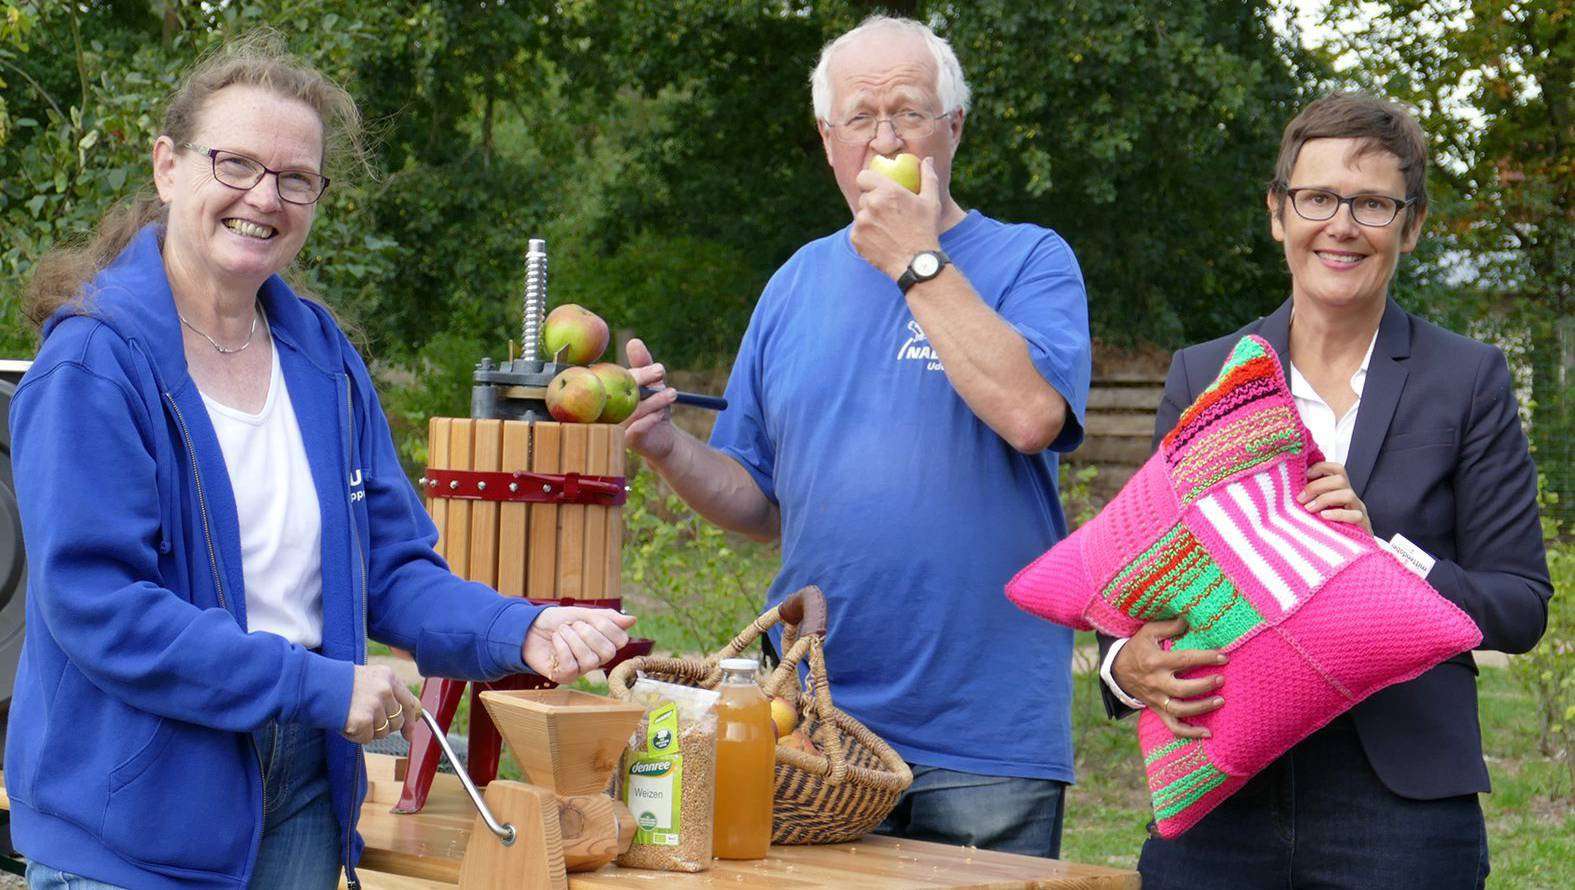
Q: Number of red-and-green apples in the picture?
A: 3